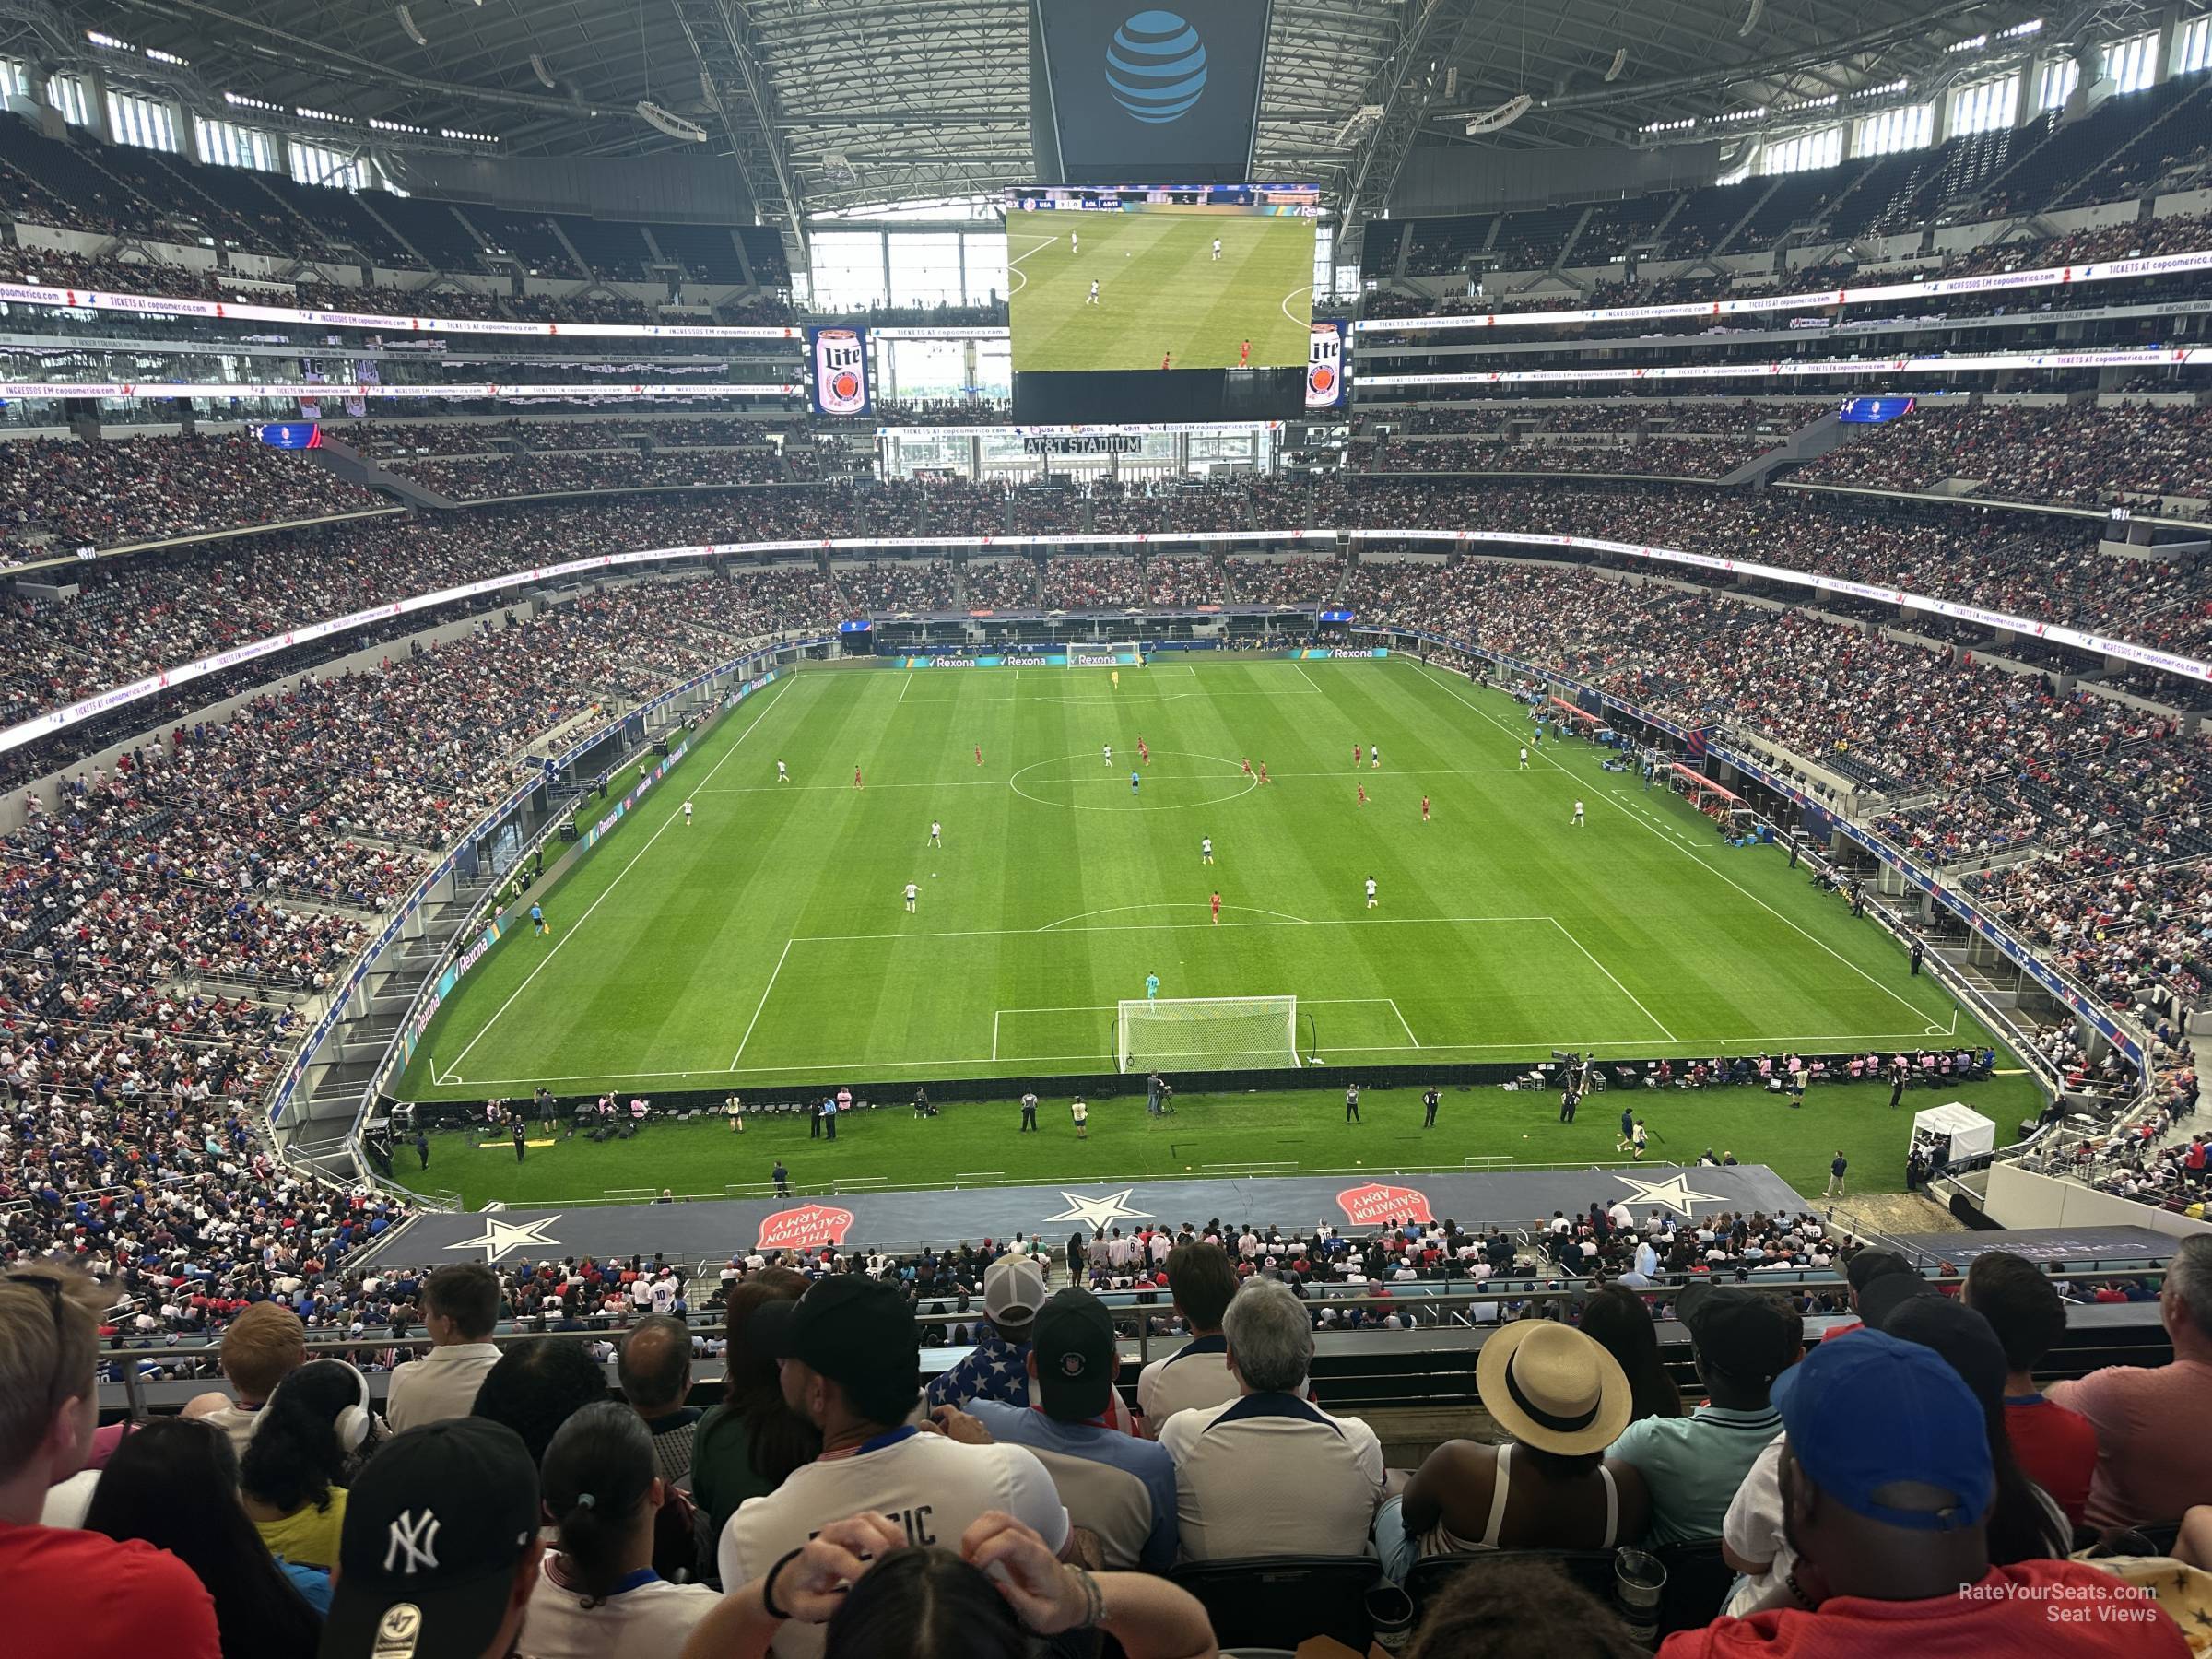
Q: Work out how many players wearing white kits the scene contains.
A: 10